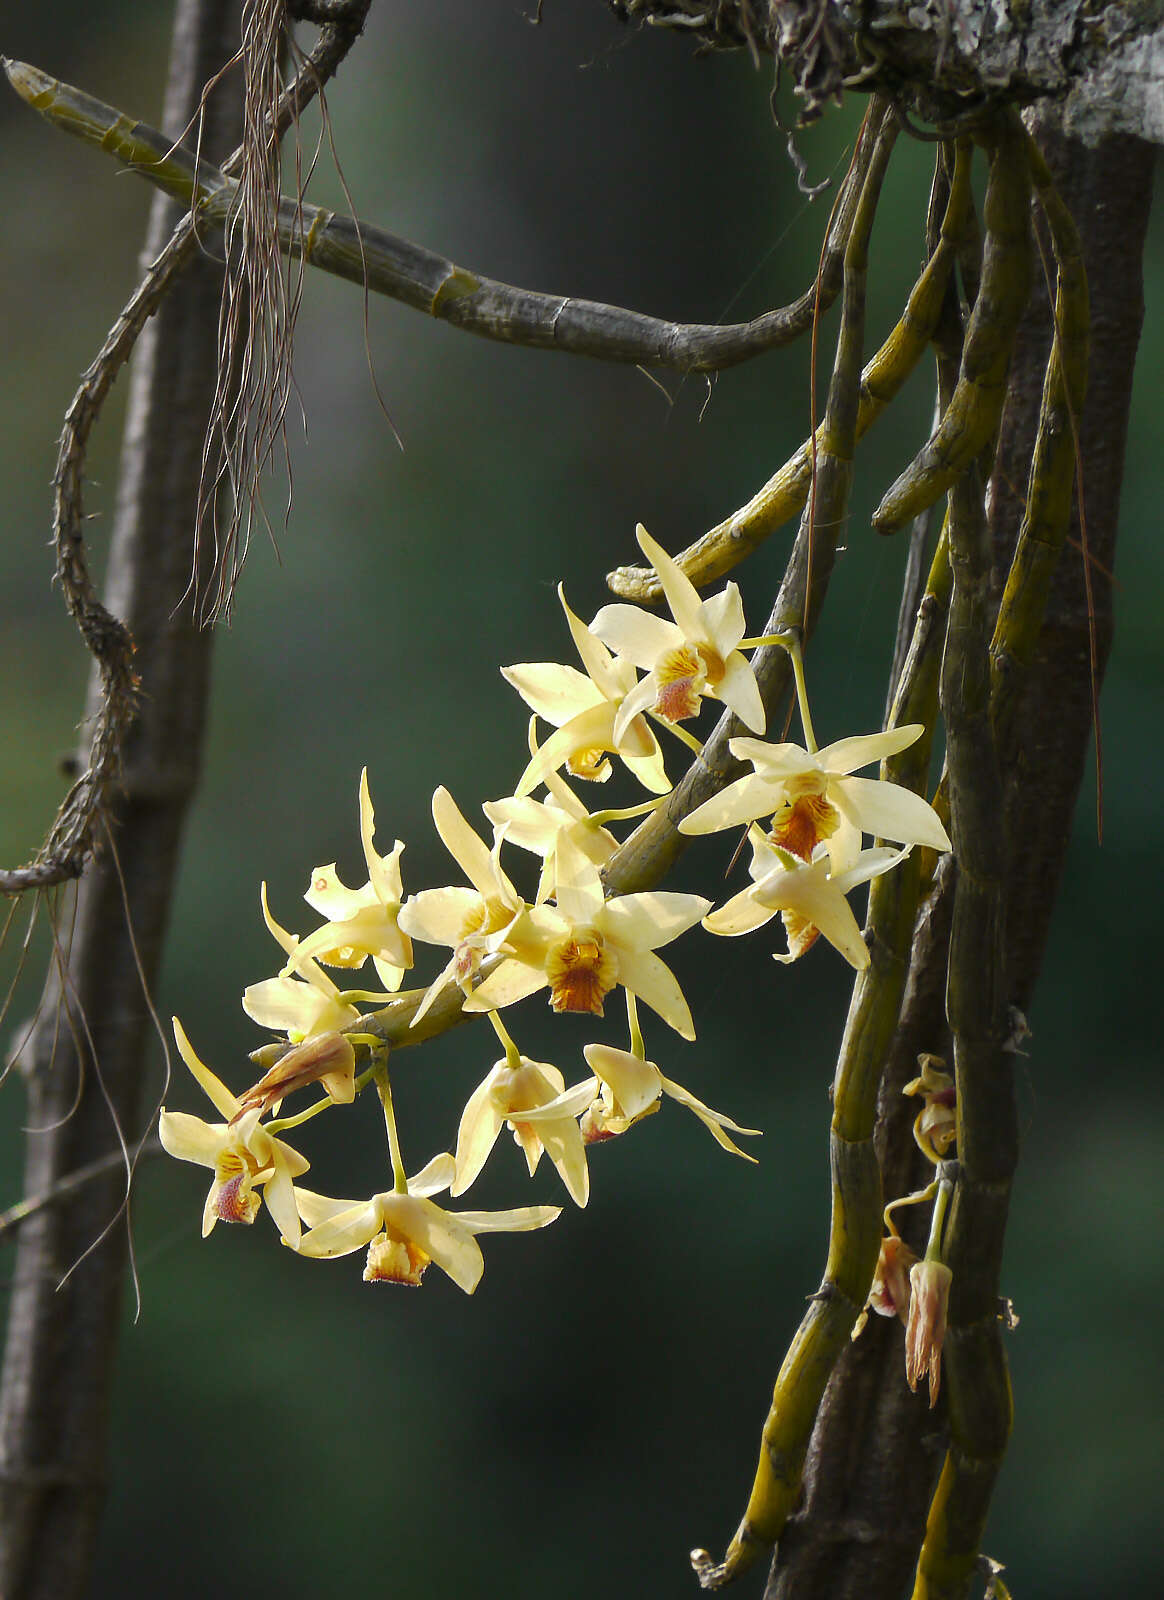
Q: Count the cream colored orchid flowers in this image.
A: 13